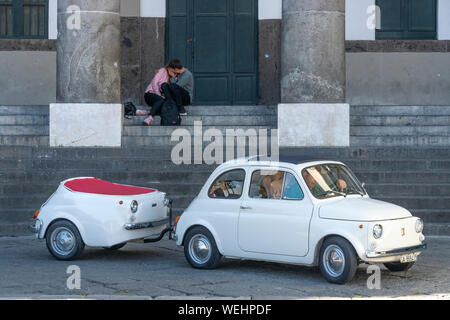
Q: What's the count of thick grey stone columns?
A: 2